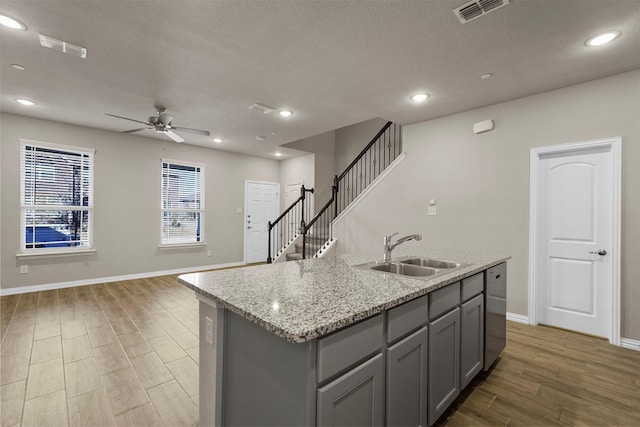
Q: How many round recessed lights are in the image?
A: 7